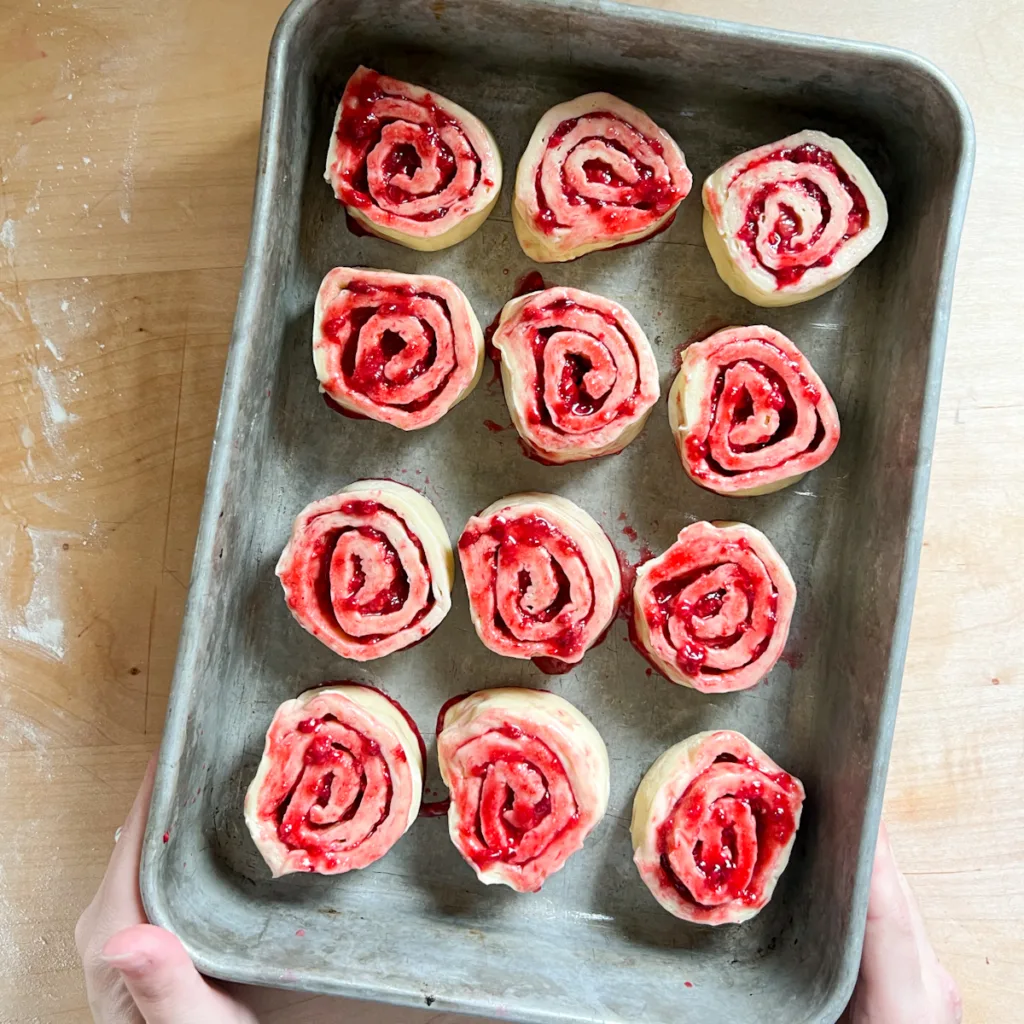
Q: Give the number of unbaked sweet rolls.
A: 12